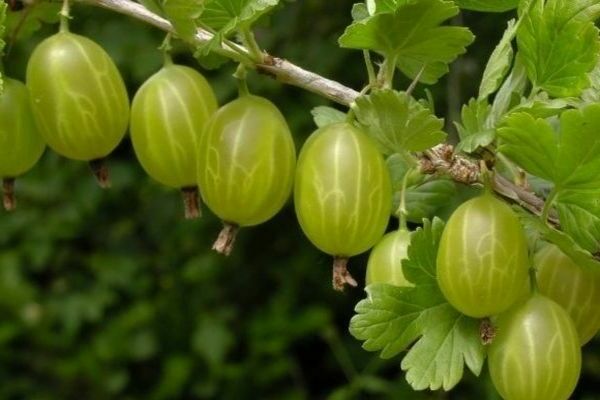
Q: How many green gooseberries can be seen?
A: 9